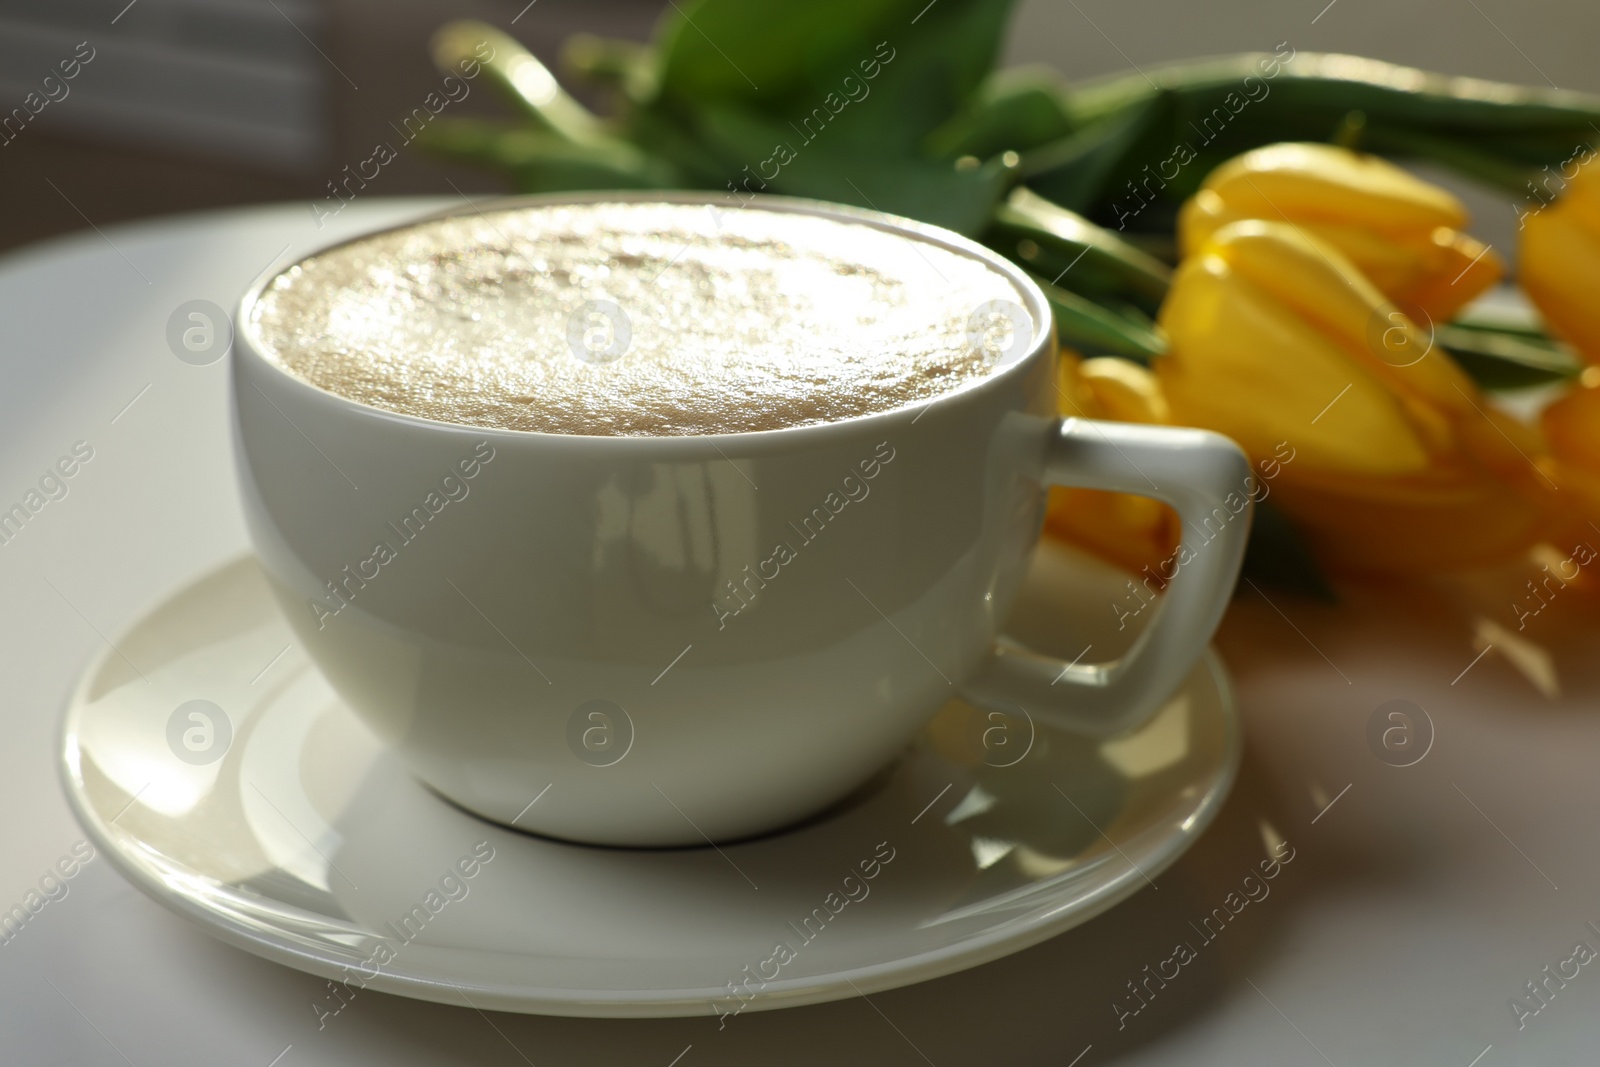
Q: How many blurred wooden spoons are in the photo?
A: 0